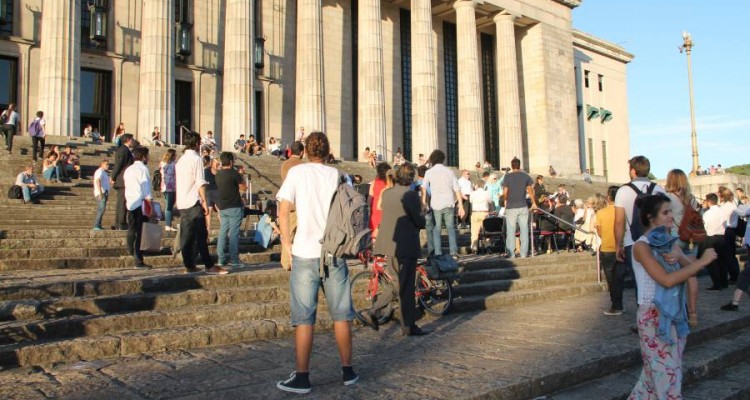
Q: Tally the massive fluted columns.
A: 8